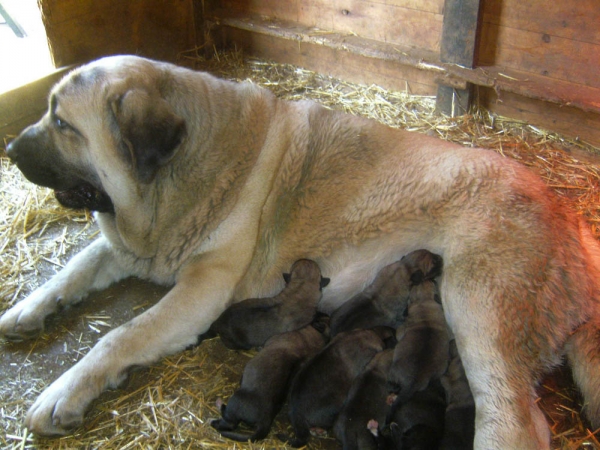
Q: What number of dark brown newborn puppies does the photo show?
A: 8